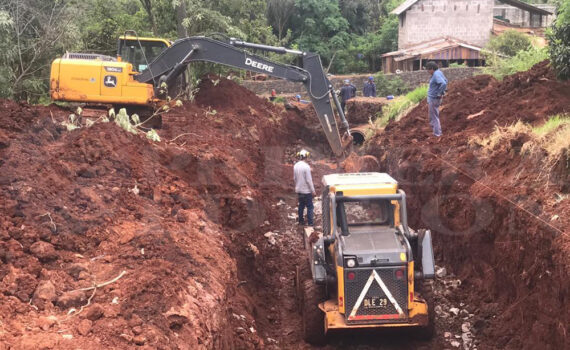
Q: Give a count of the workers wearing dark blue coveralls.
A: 2